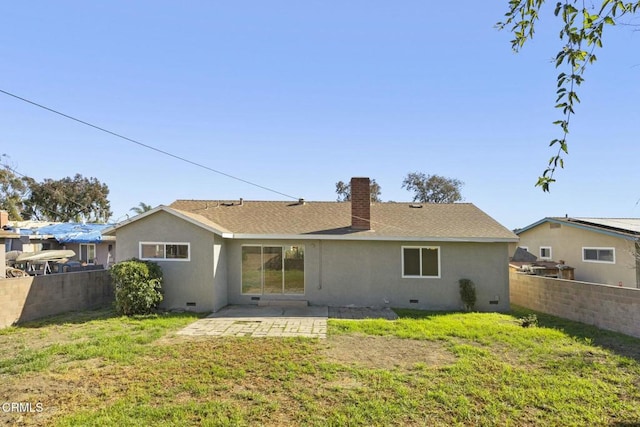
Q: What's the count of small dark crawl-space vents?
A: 4